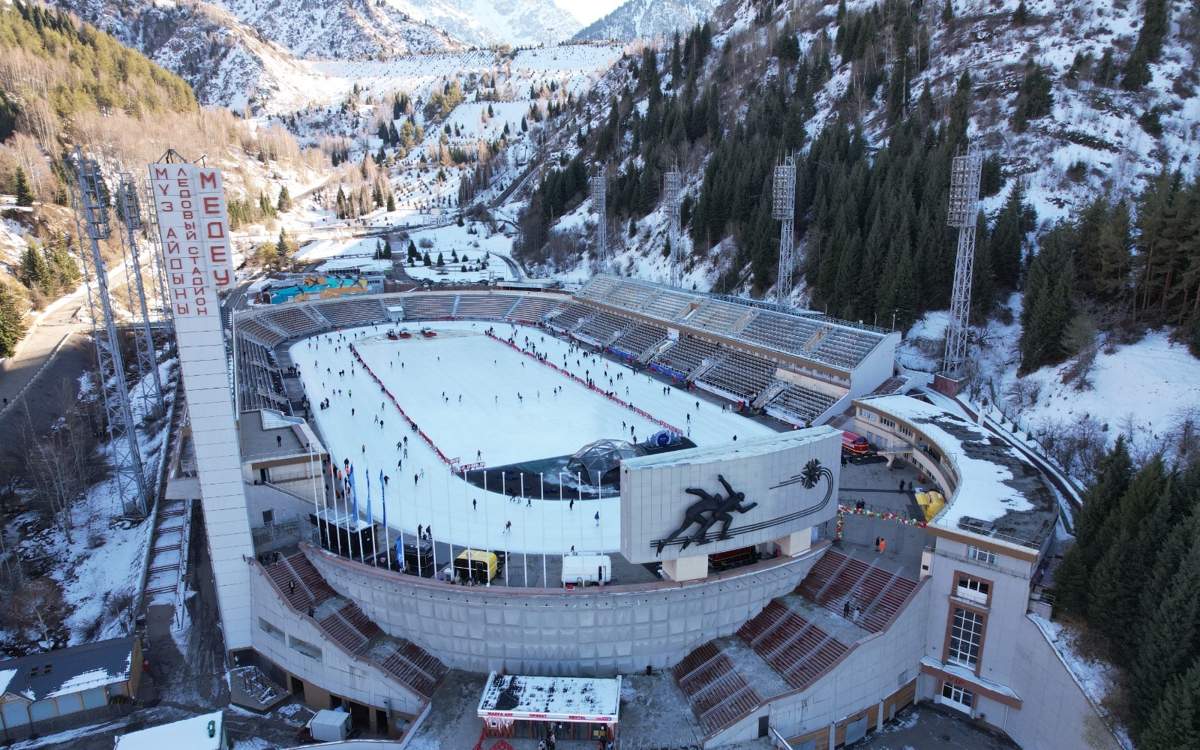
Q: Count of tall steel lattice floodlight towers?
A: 7